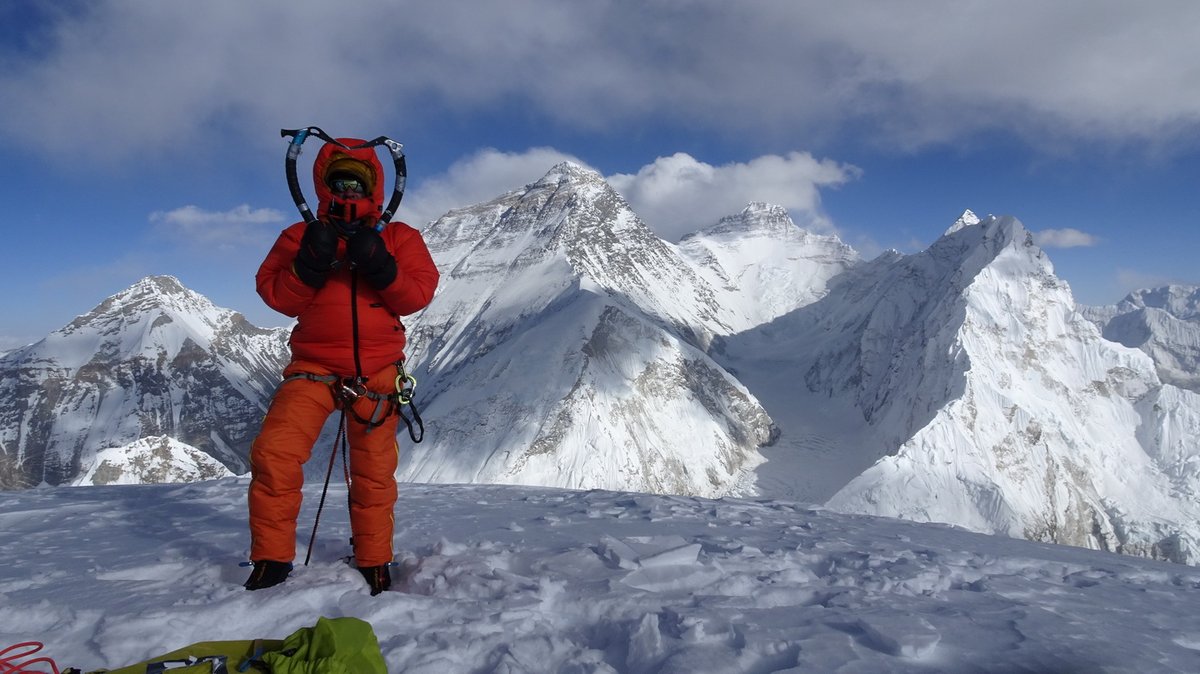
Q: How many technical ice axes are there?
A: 2